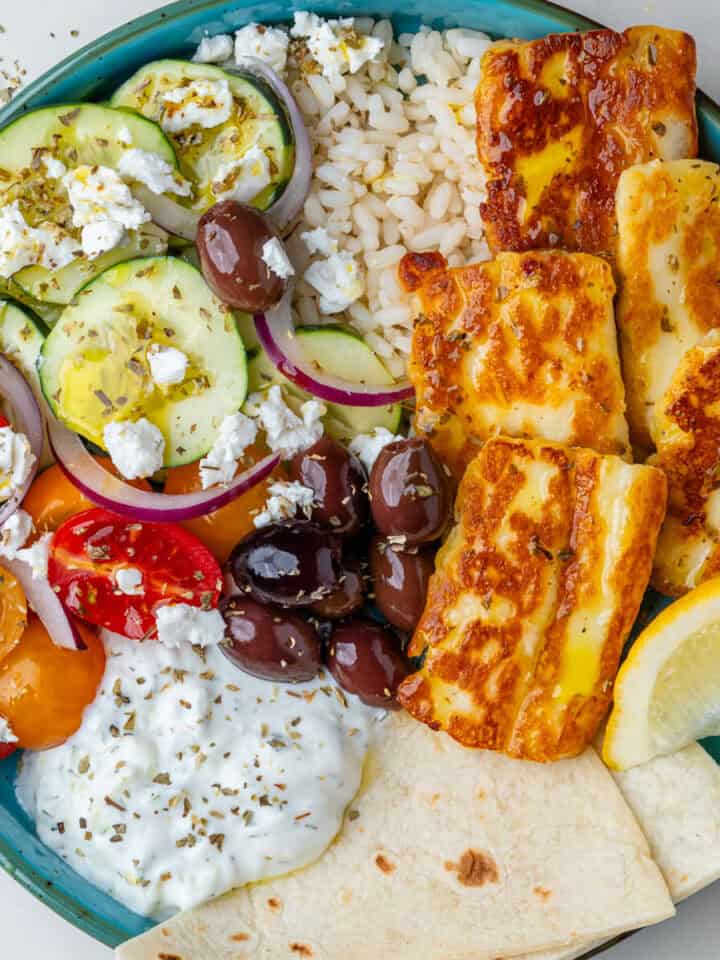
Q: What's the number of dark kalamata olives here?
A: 8